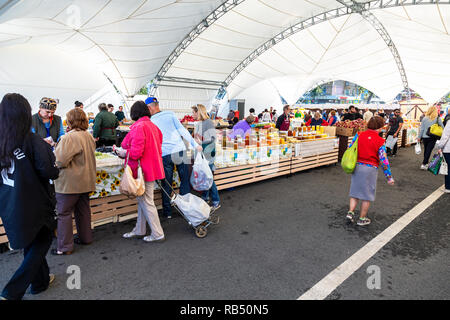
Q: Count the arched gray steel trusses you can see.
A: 3